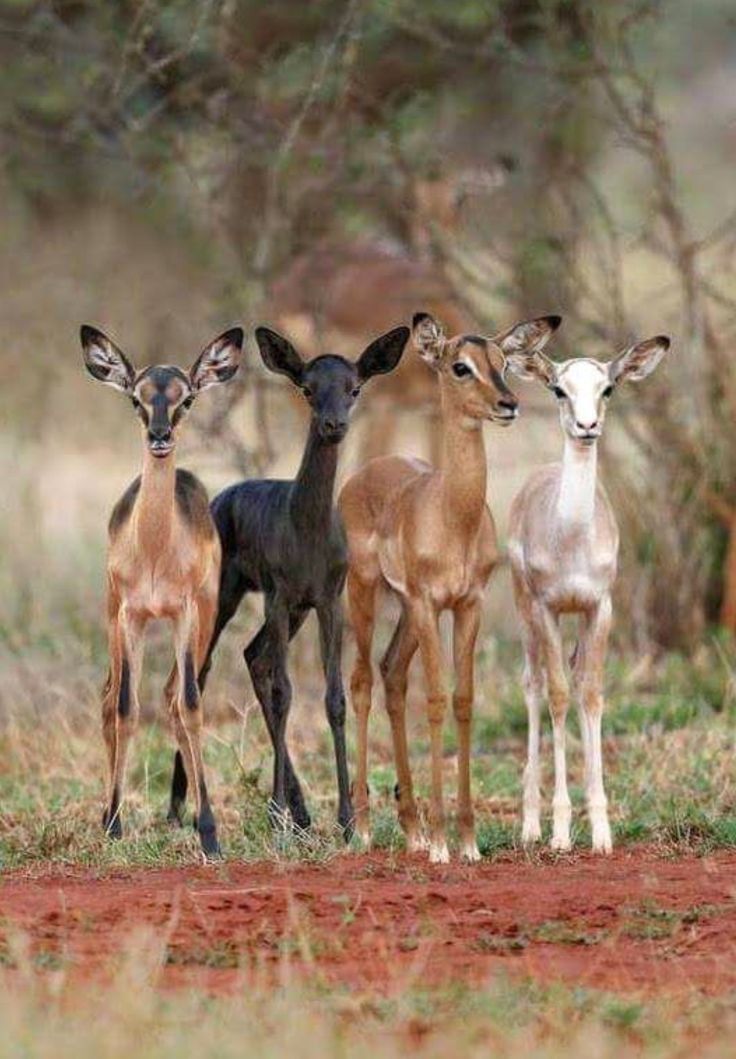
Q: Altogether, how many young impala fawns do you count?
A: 4